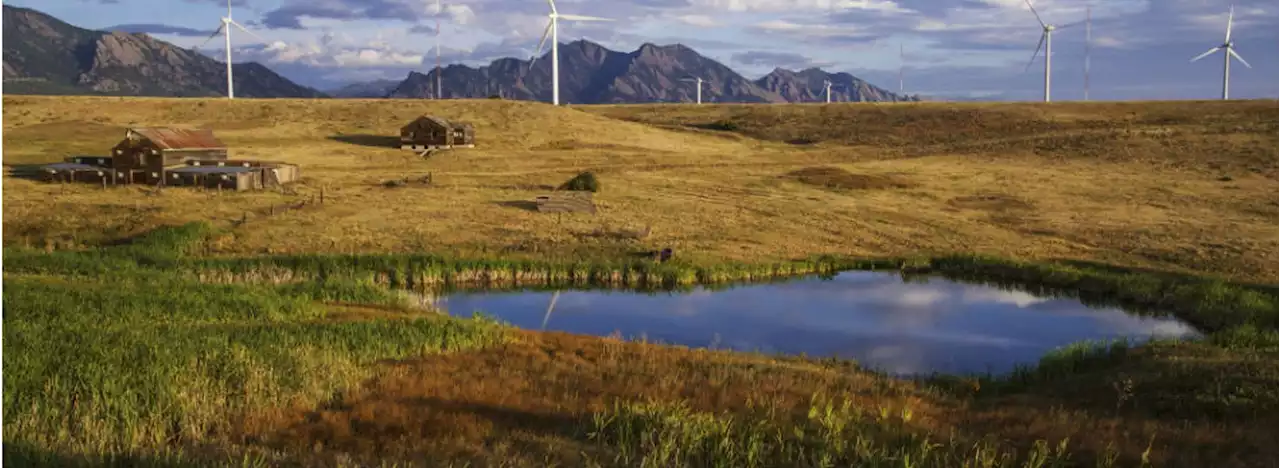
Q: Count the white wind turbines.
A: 6